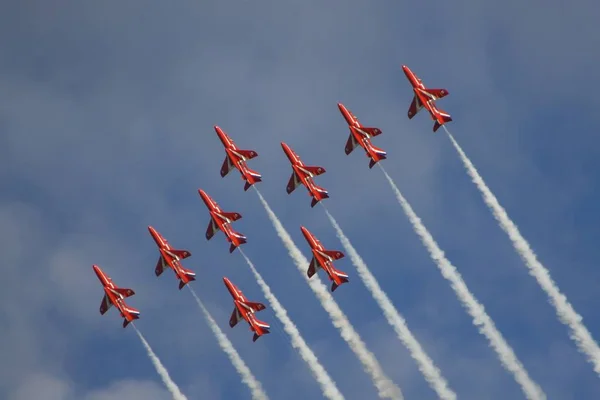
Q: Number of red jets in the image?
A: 9